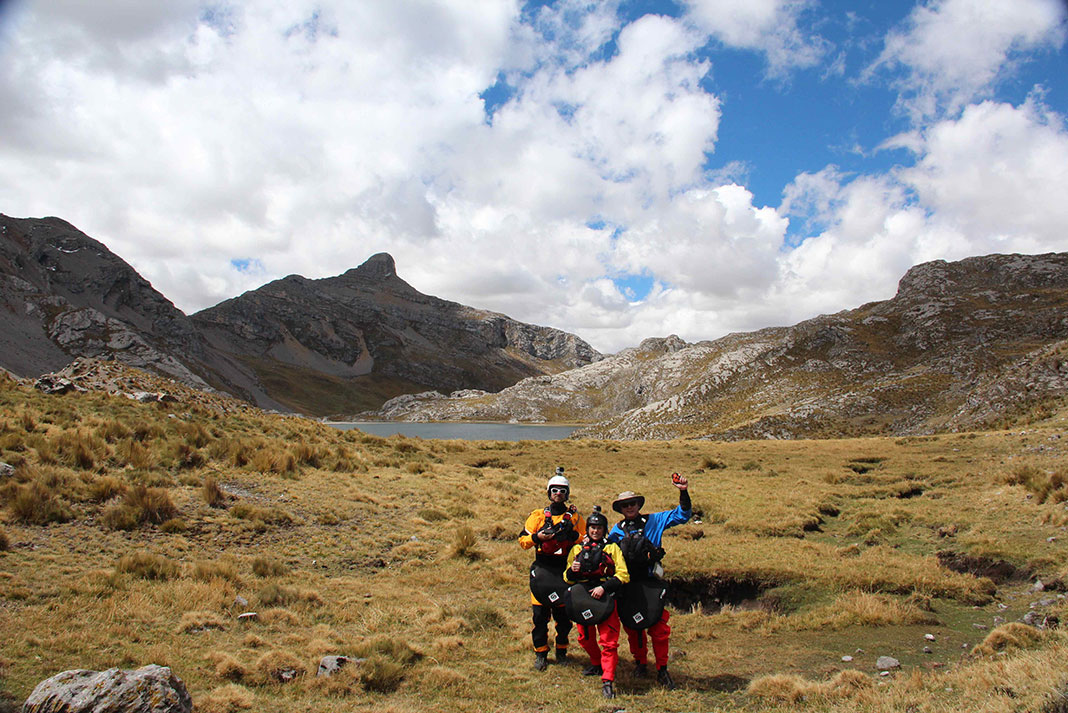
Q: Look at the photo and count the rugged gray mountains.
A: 3